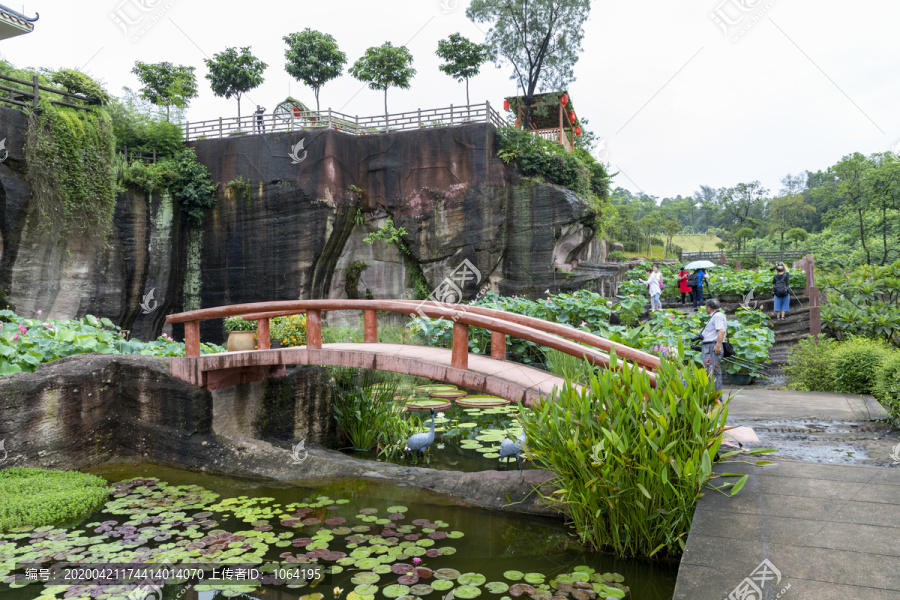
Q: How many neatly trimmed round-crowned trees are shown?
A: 5